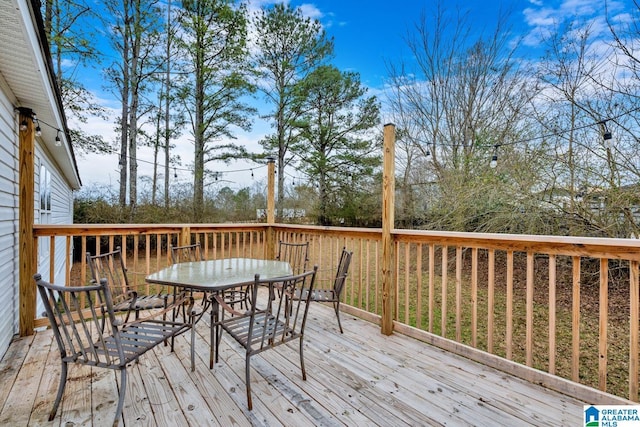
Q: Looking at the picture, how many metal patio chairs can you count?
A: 6